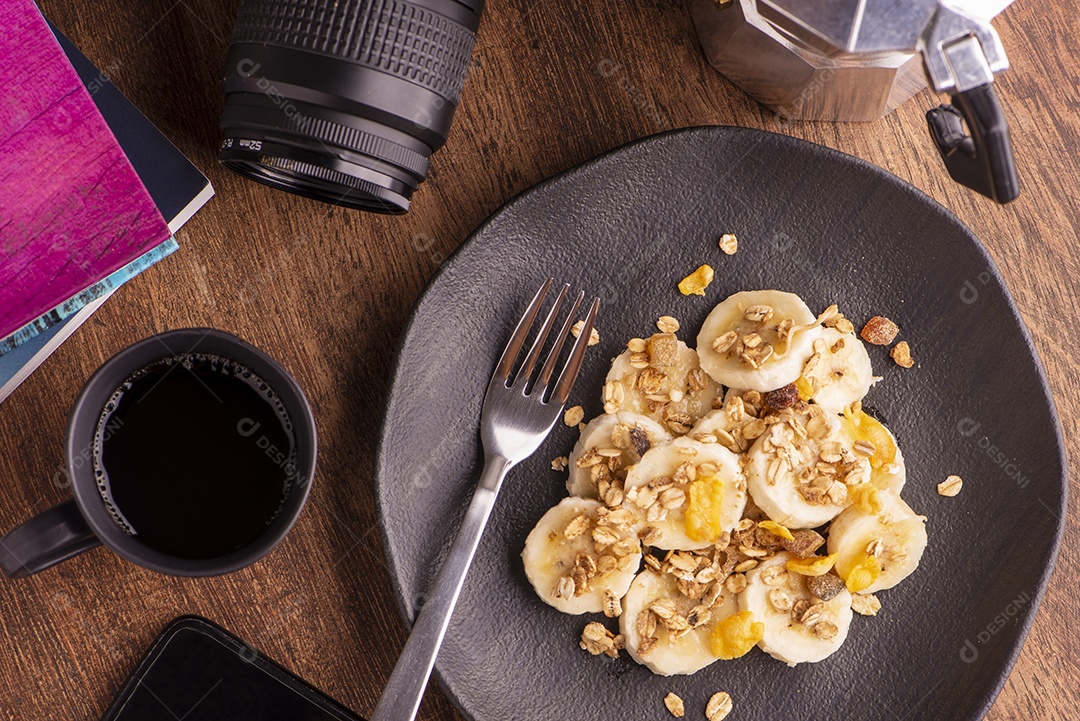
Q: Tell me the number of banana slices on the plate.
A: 12